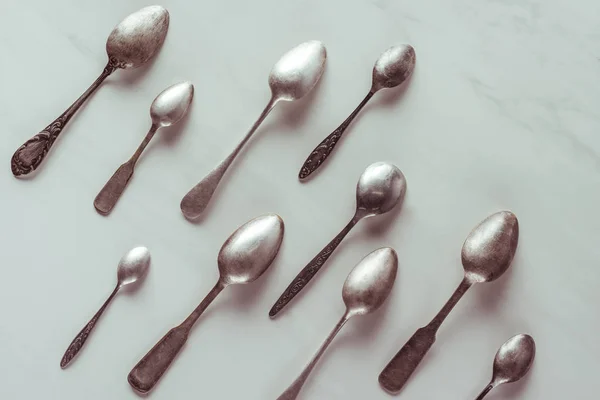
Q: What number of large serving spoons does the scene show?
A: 5